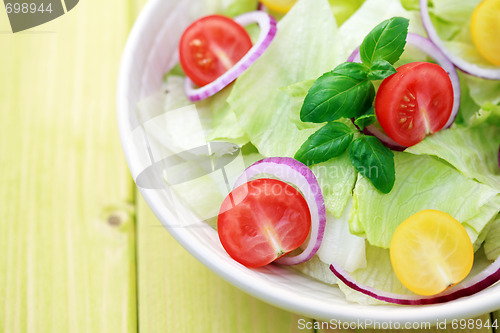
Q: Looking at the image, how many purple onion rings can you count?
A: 5